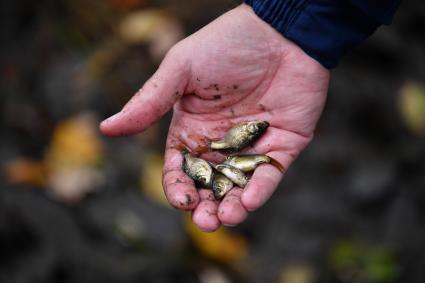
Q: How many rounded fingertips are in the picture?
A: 5